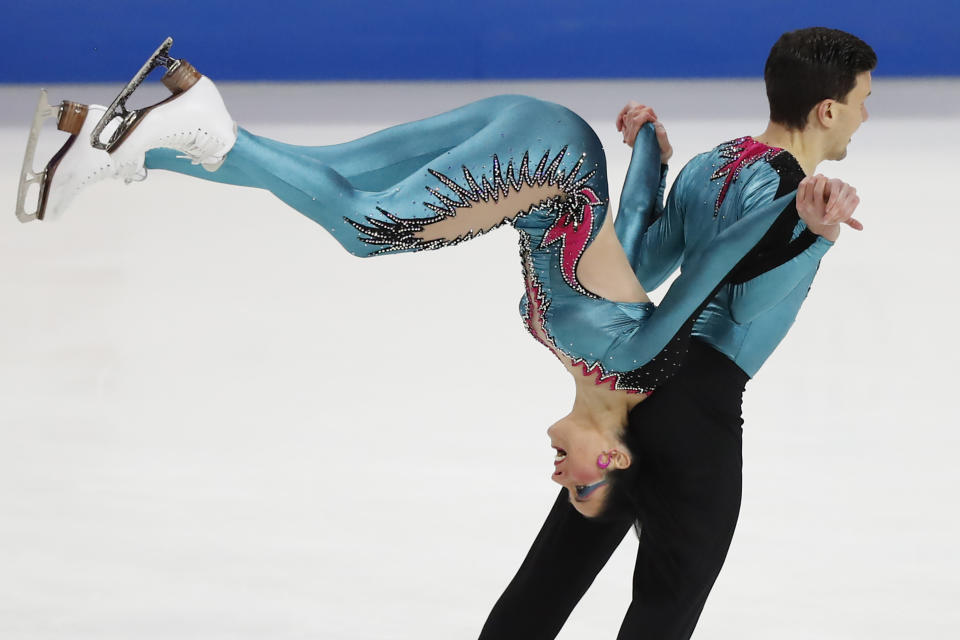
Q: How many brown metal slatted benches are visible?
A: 0